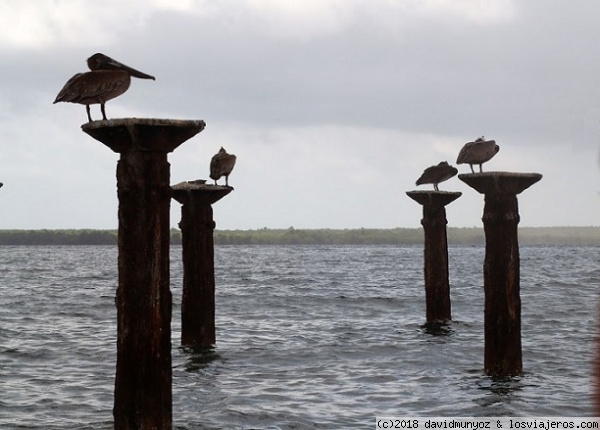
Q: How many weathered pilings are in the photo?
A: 4